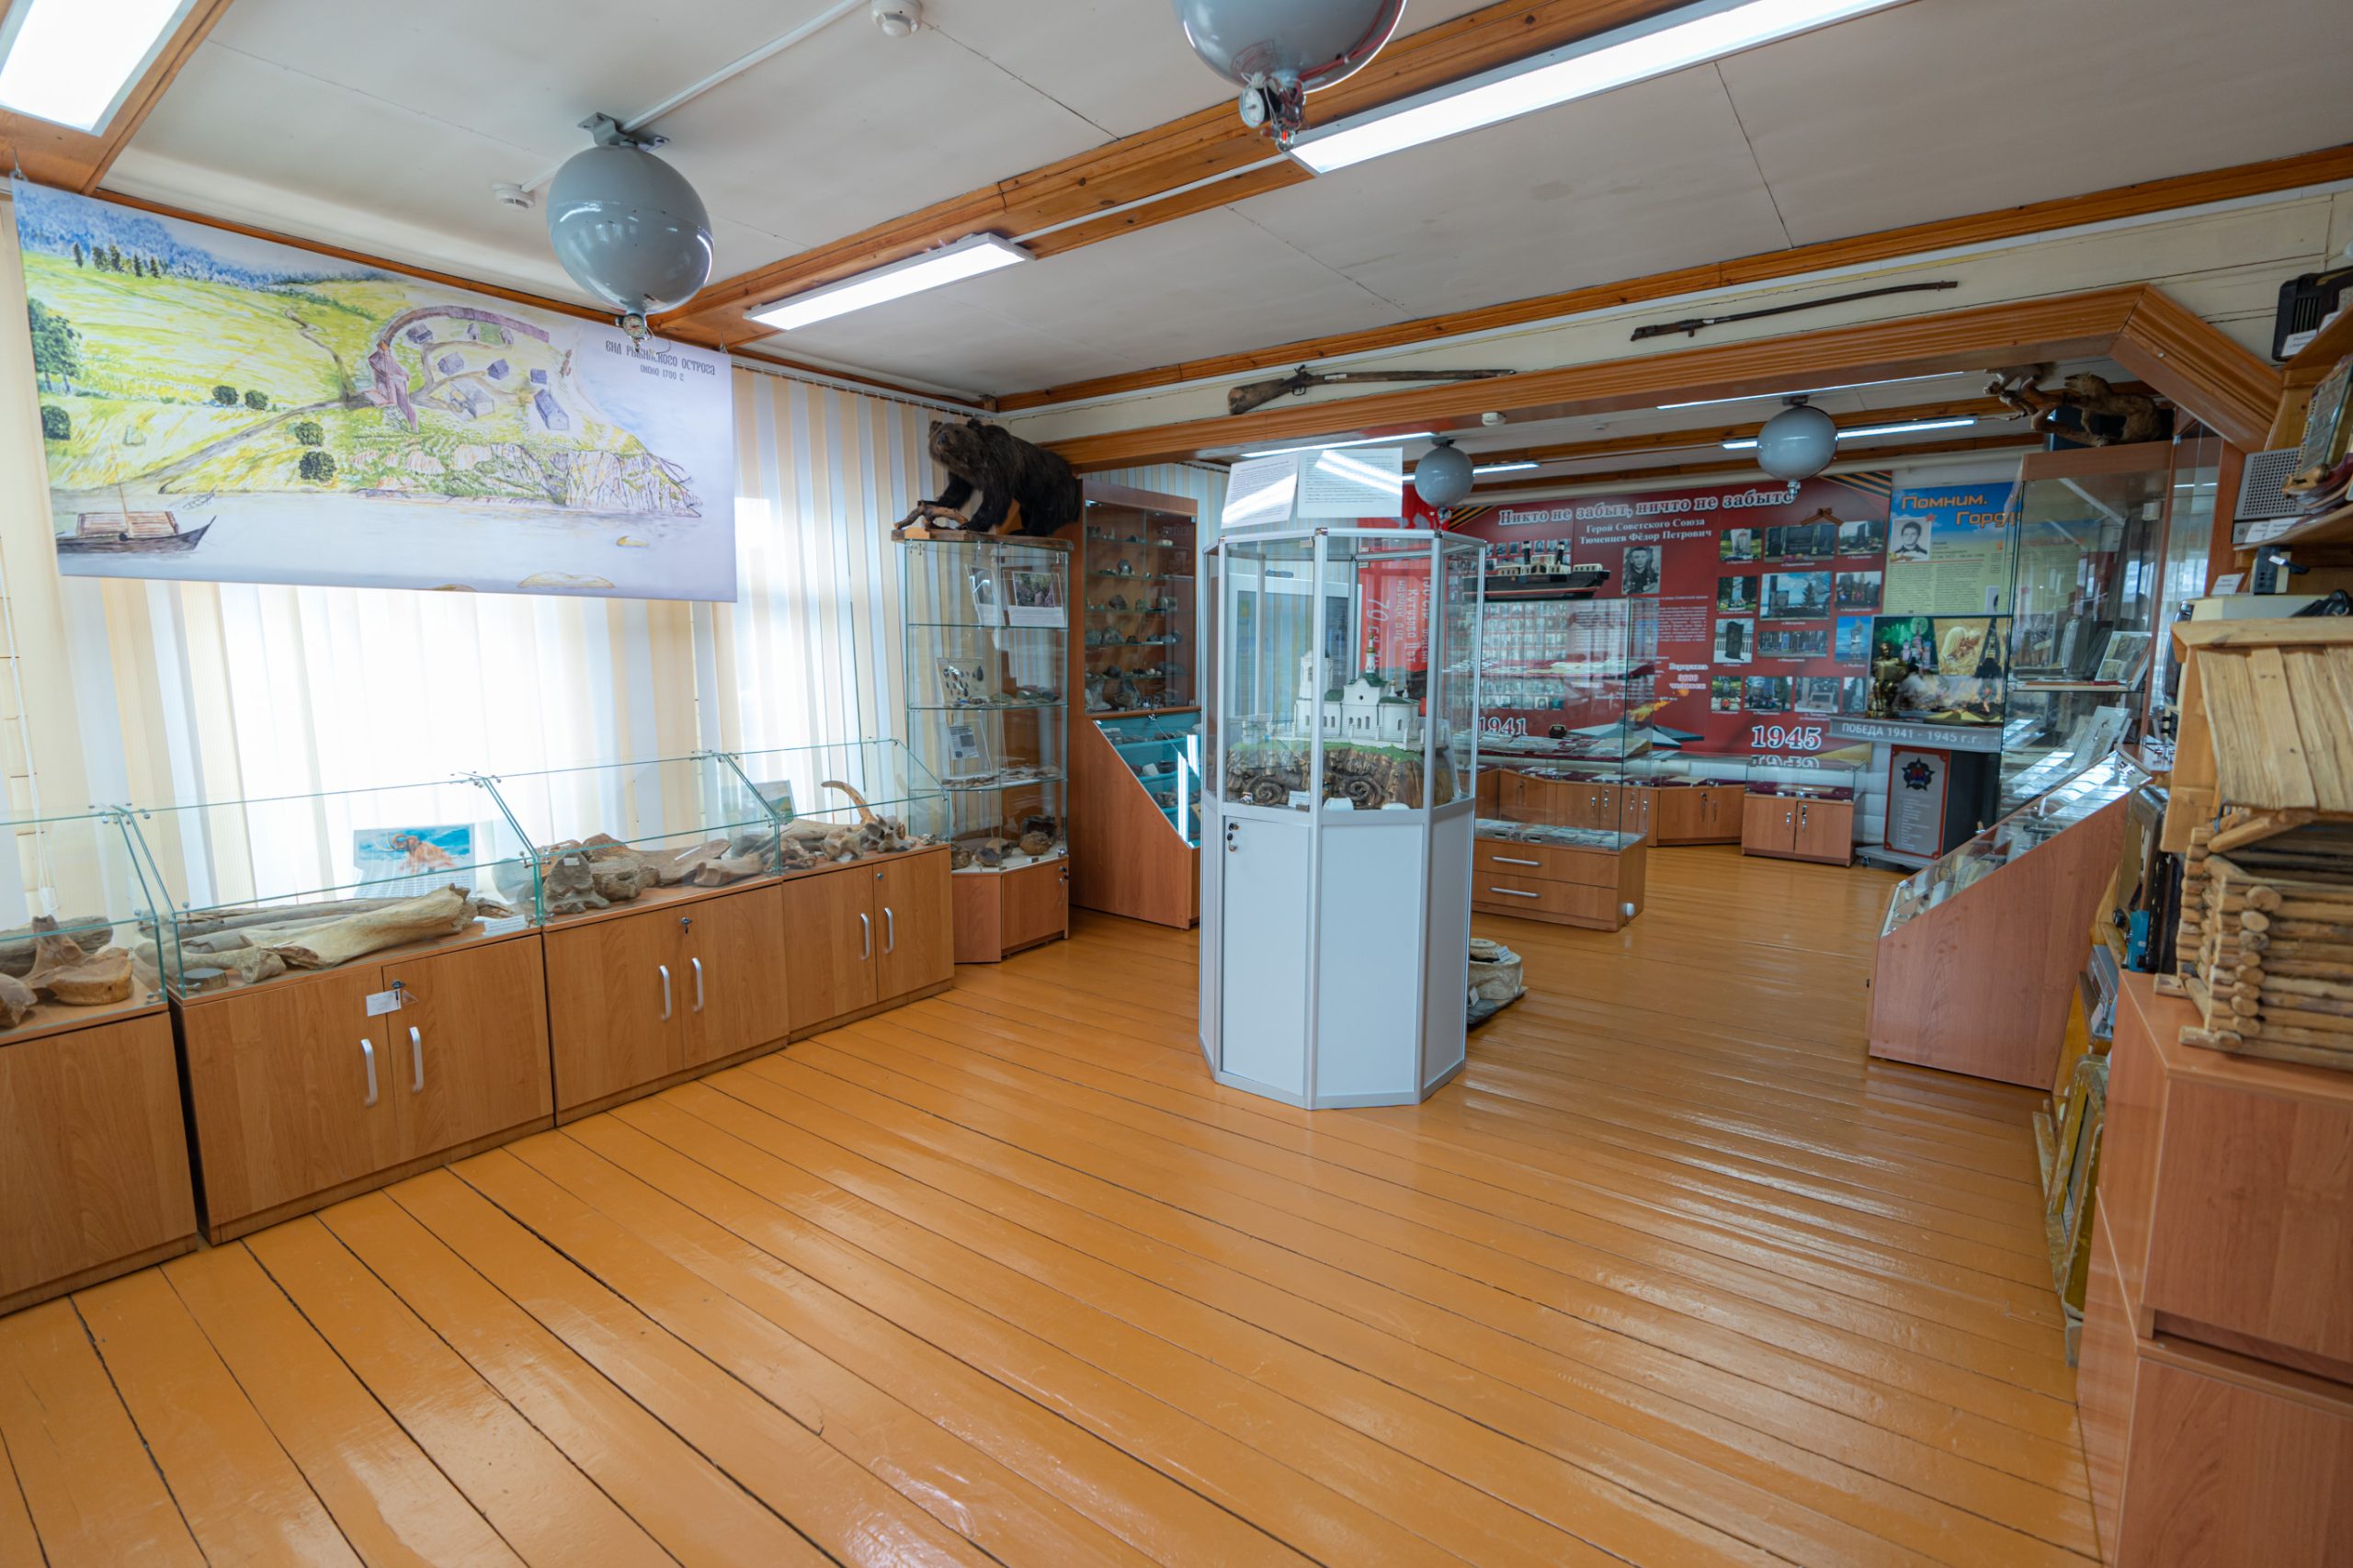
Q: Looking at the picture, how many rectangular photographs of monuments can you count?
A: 13